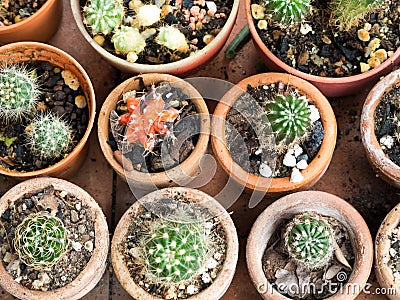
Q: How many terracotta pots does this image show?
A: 11